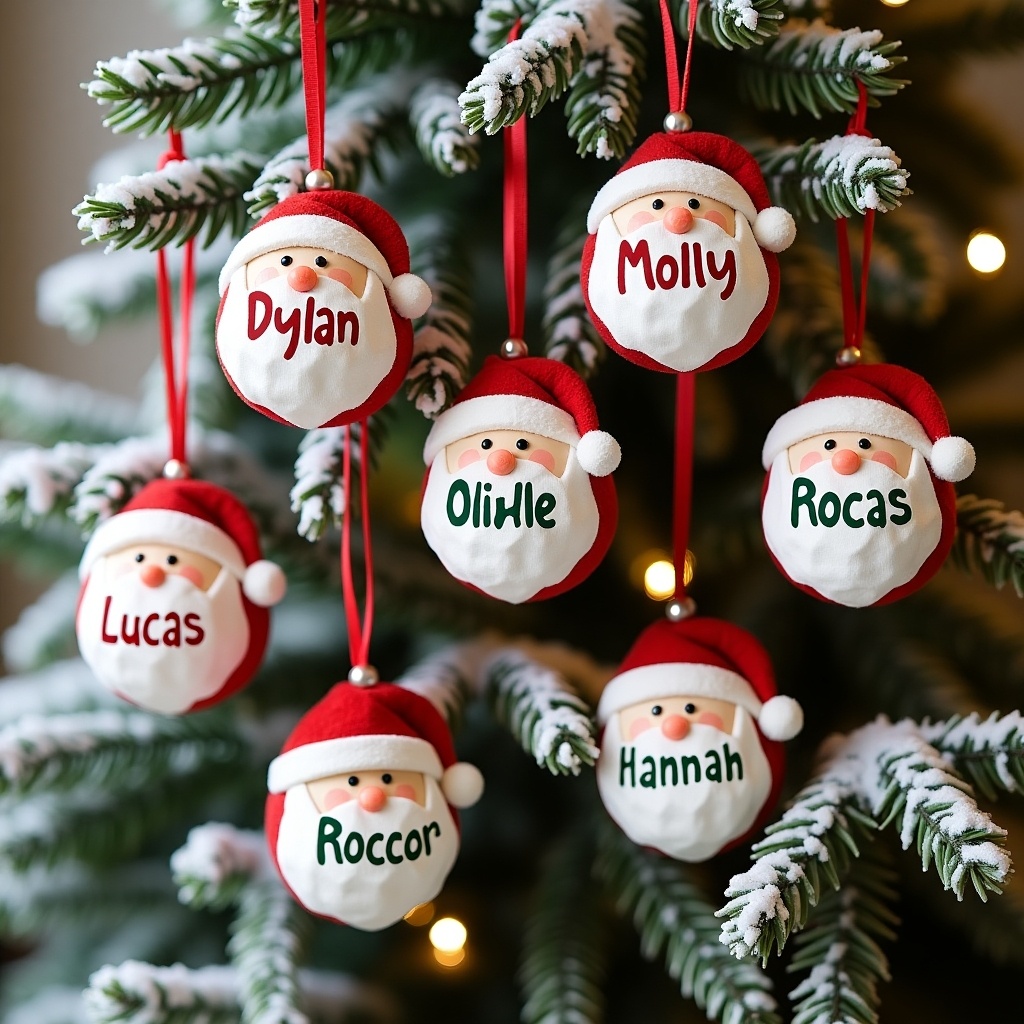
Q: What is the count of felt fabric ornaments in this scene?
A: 7